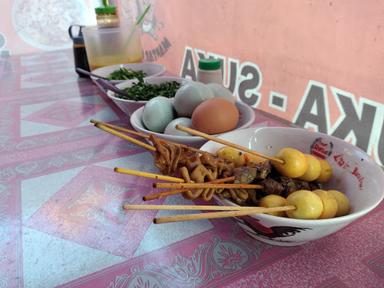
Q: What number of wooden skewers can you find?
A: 8